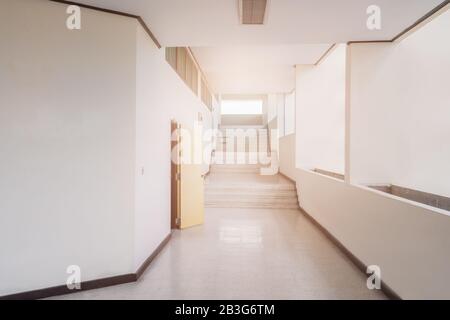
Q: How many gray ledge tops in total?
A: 2